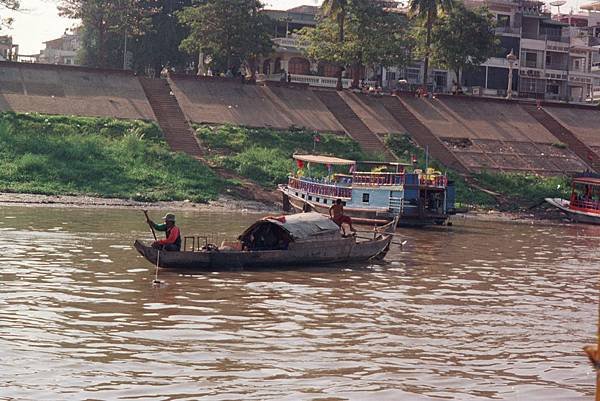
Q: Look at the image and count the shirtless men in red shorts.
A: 1